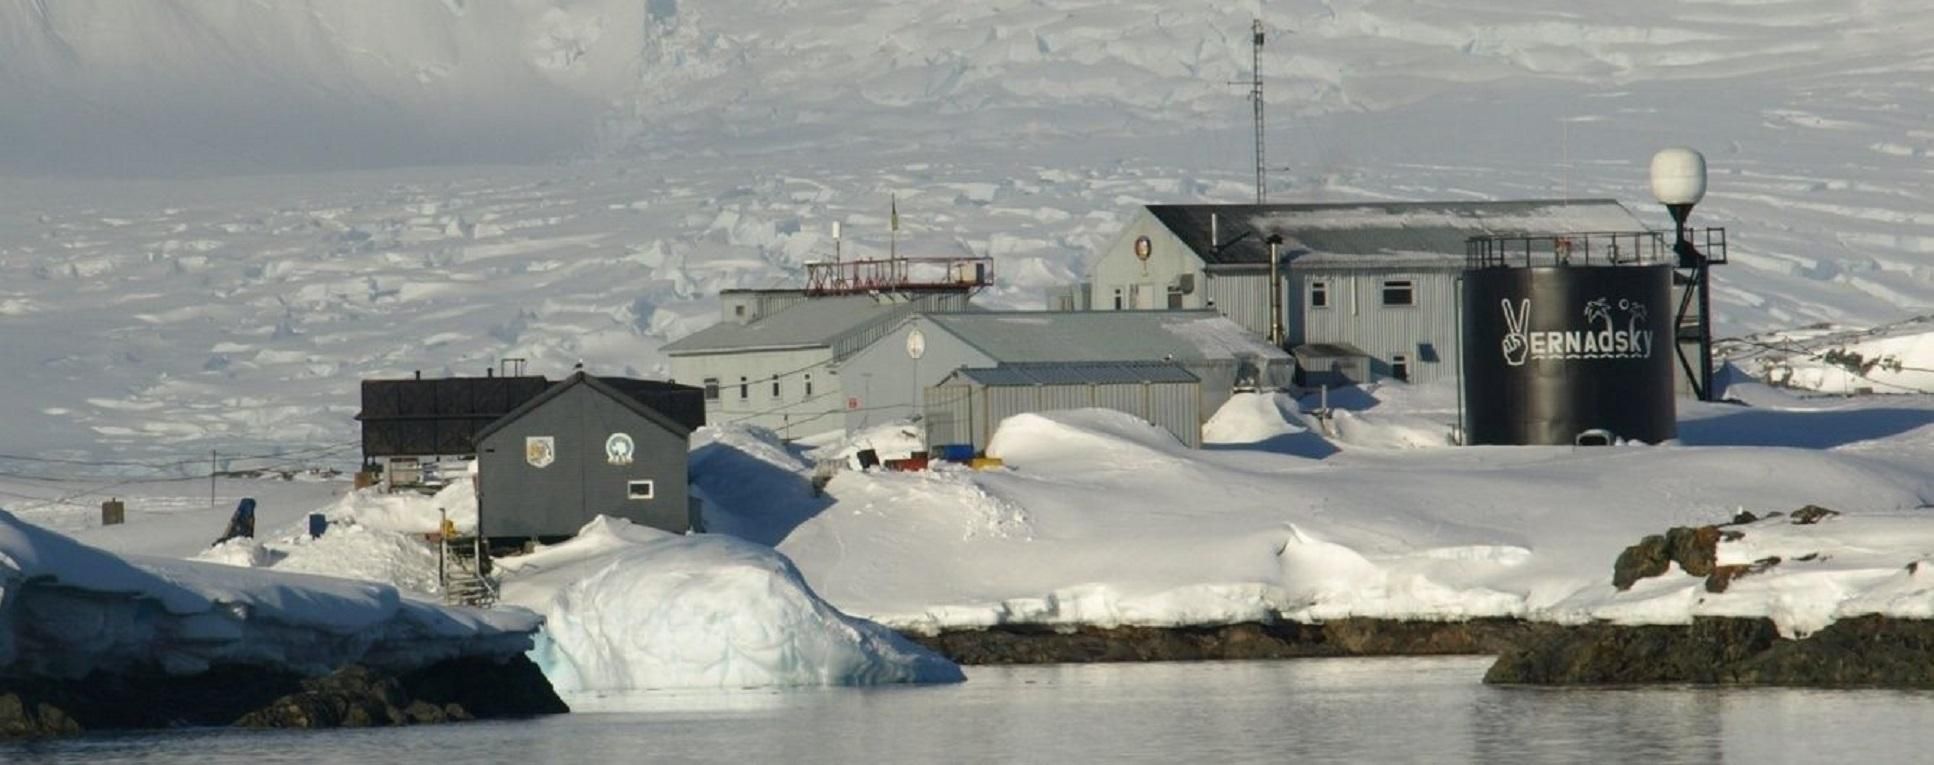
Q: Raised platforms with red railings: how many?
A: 1